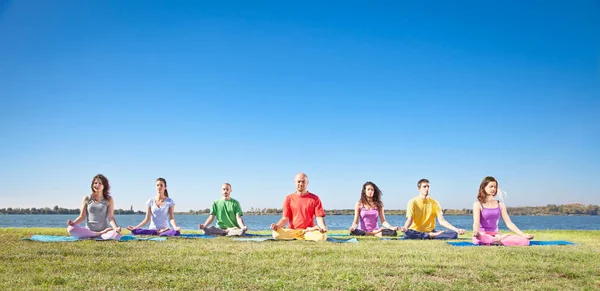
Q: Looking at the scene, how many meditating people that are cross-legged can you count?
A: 7